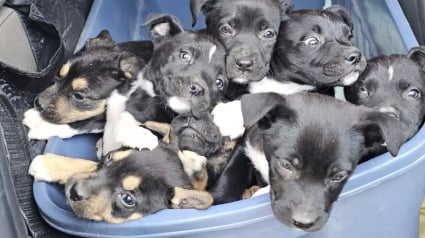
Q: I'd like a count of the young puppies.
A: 8